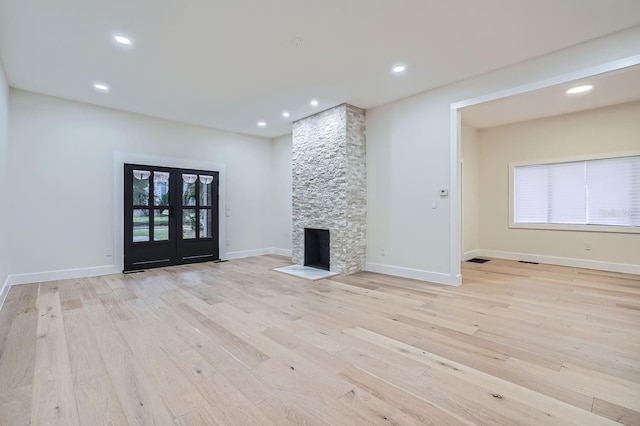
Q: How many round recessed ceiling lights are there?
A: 7